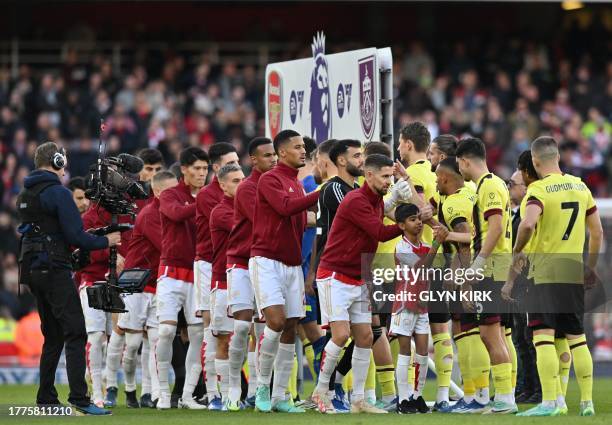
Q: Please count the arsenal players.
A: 11